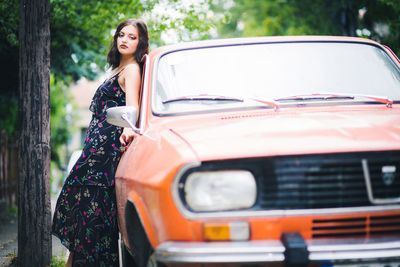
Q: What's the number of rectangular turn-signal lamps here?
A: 1